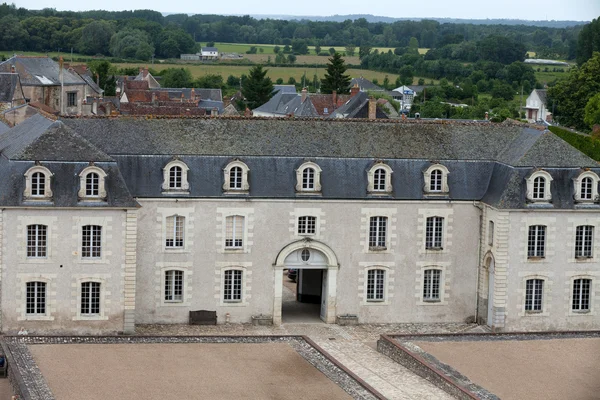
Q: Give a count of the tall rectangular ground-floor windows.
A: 8